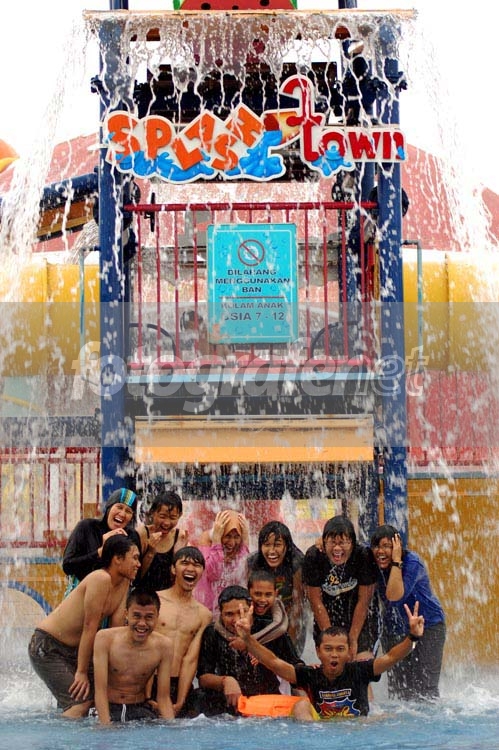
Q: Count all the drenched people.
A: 12